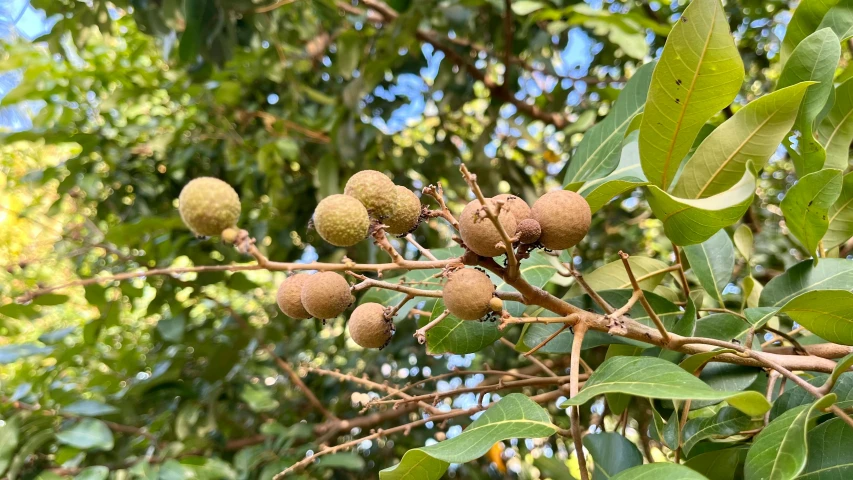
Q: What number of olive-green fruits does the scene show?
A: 4